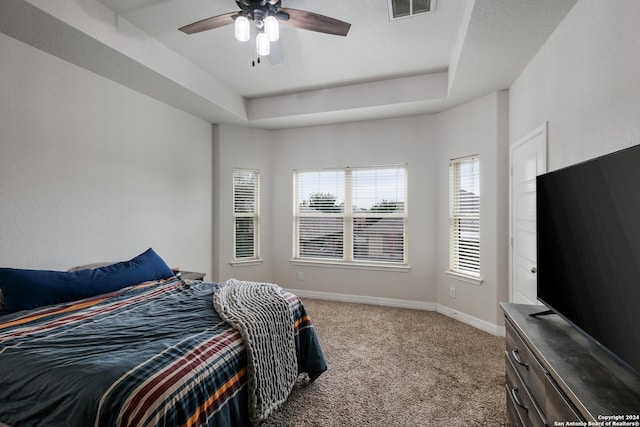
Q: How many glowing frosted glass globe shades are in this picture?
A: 3